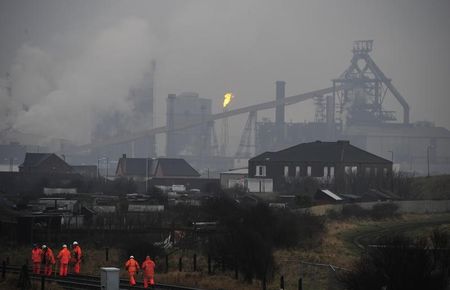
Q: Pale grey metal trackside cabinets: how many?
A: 1